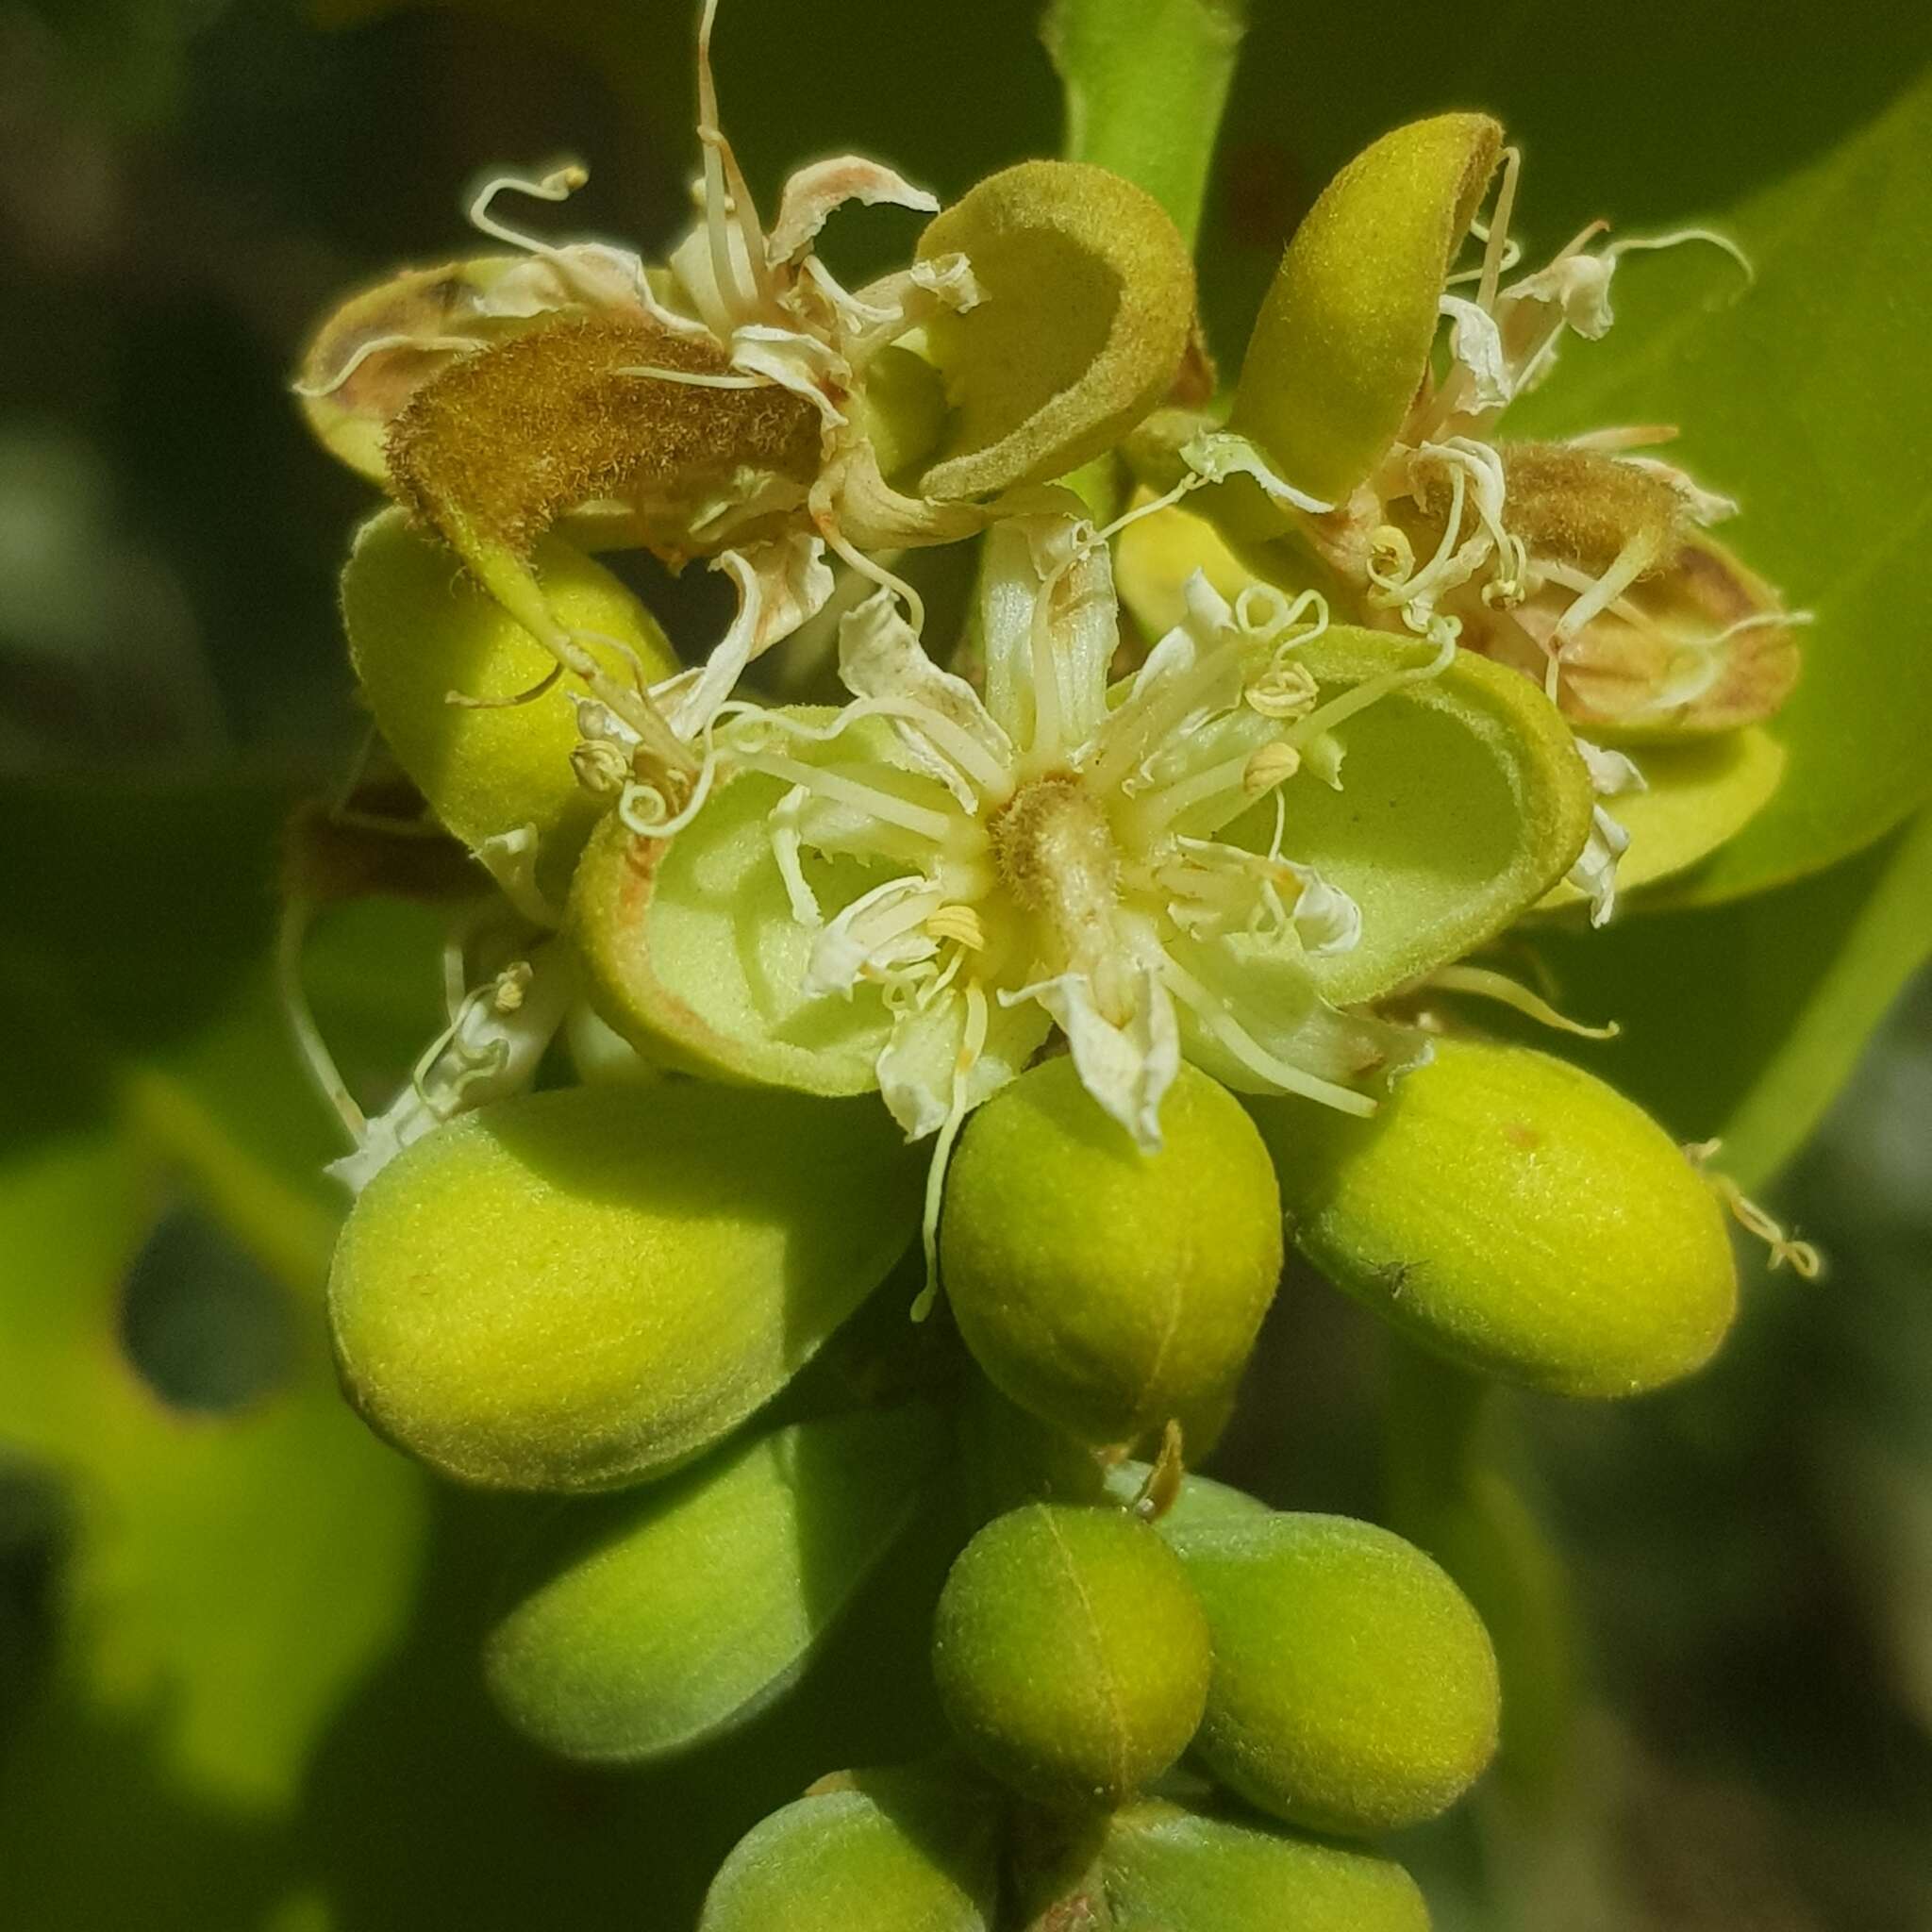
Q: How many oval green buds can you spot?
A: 8